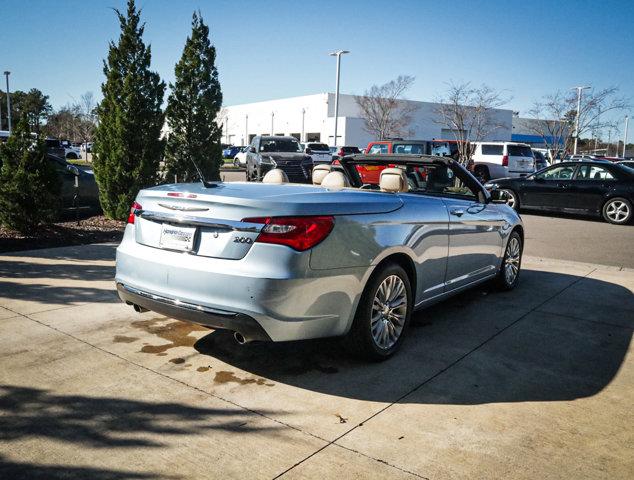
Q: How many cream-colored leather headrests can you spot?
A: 4